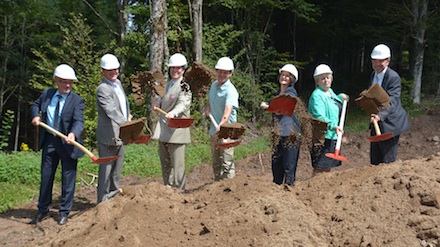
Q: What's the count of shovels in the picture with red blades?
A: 7